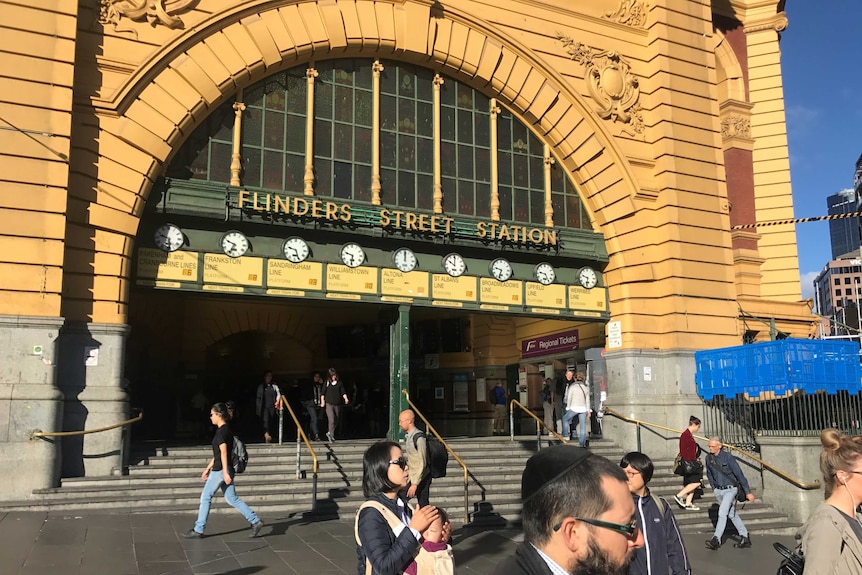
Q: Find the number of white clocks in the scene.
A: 9